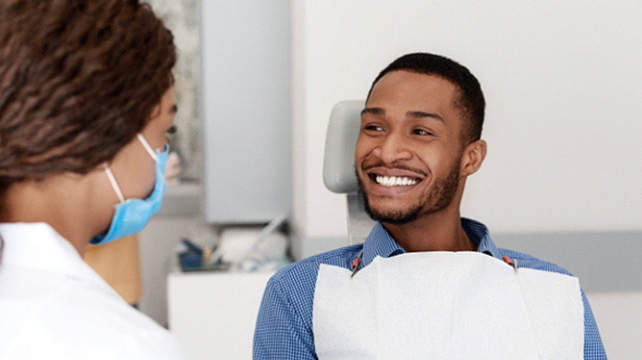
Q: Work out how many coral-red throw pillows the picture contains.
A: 0